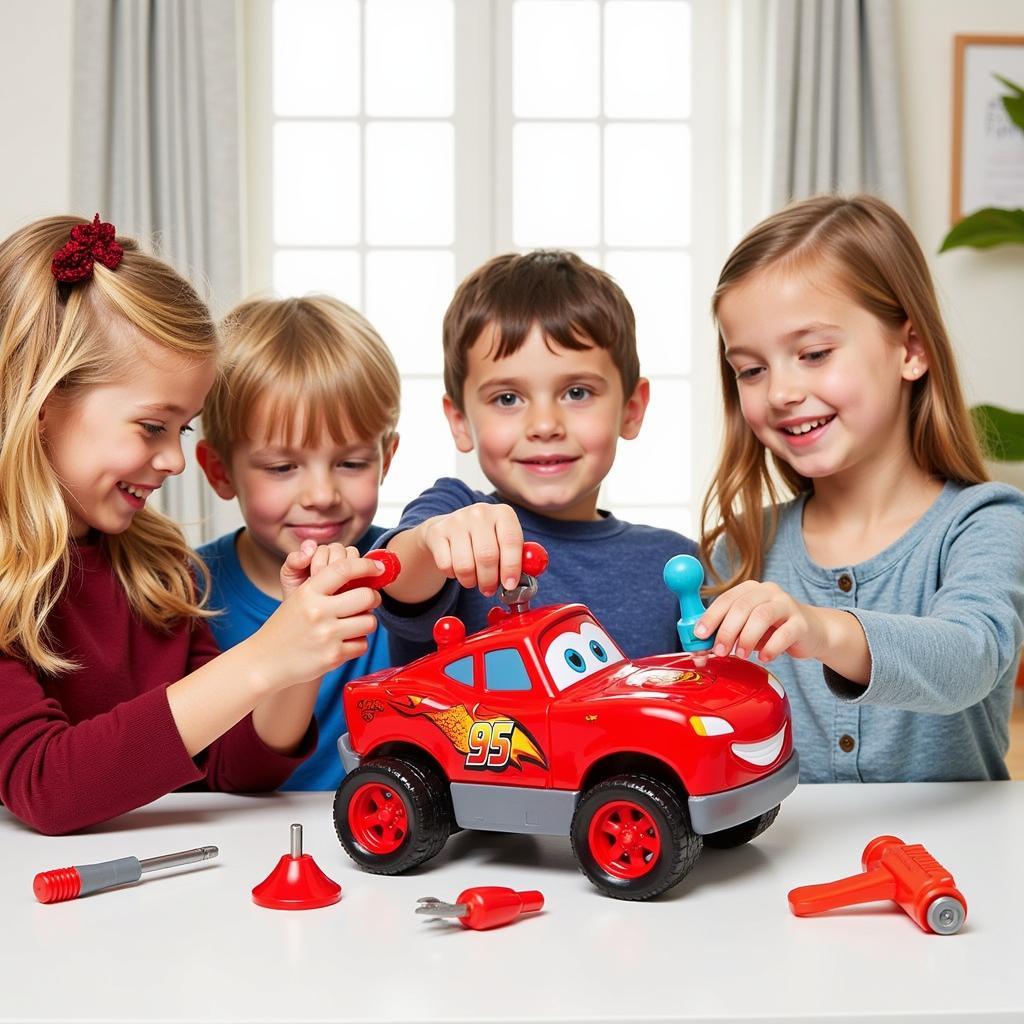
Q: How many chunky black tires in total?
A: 3